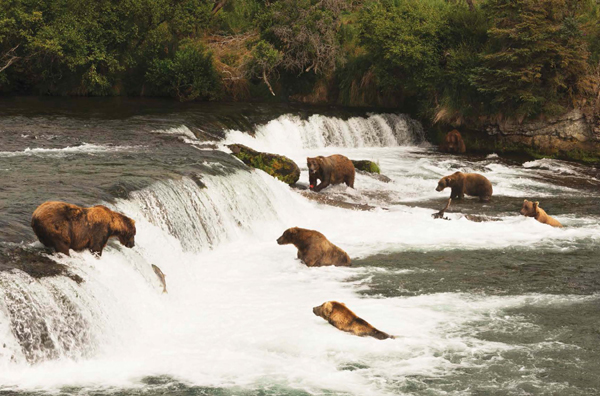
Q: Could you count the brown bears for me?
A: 7